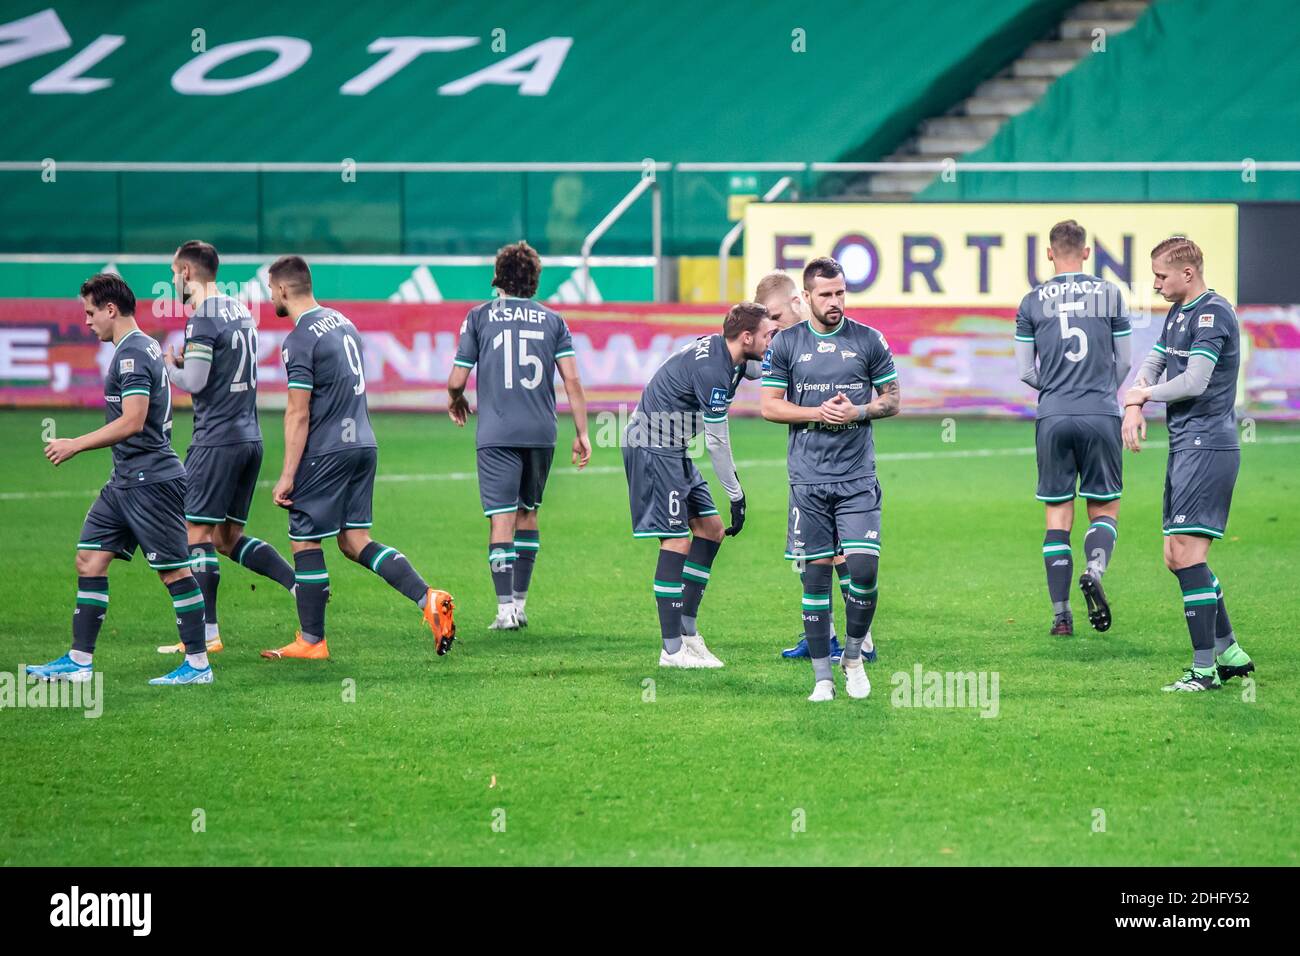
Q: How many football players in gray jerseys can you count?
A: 9